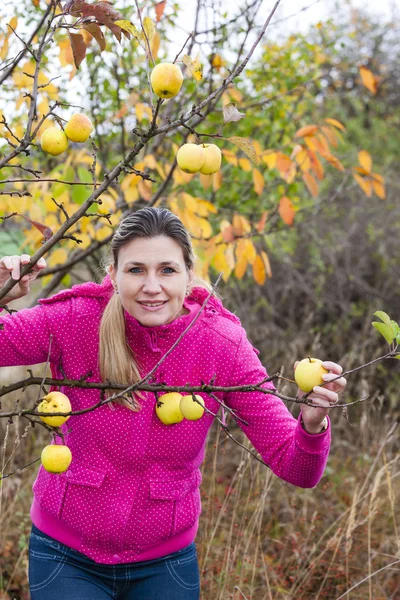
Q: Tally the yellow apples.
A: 10